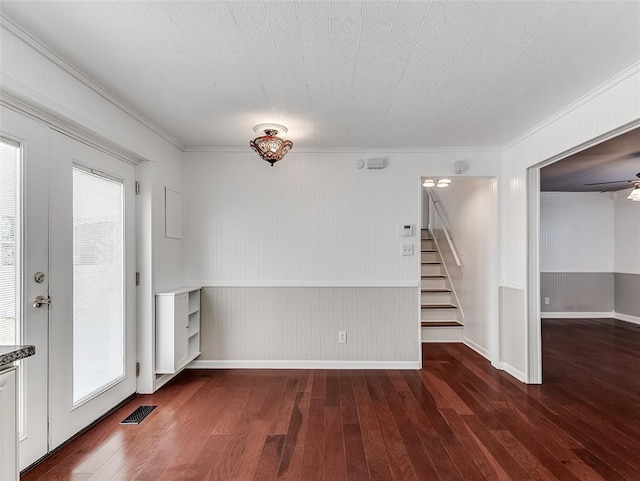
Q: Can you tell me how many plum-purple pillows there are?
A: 0